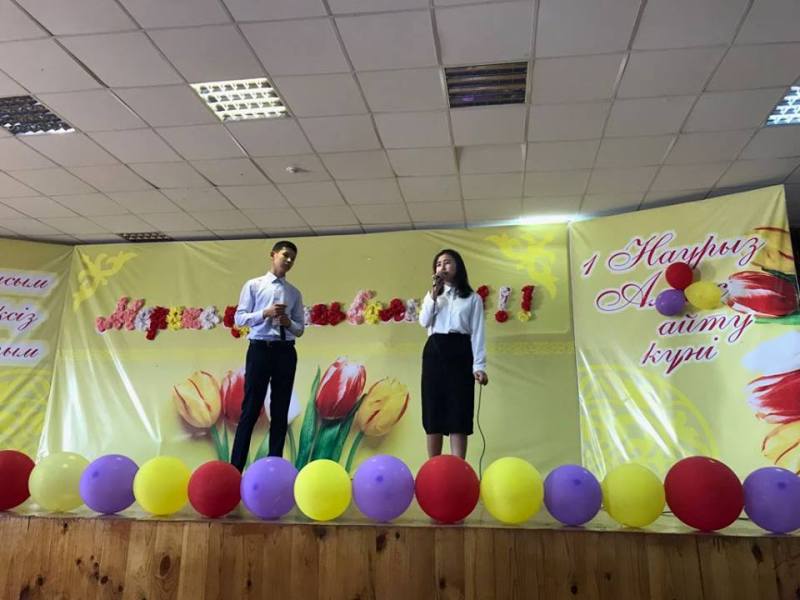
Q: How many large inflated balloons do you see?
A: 14